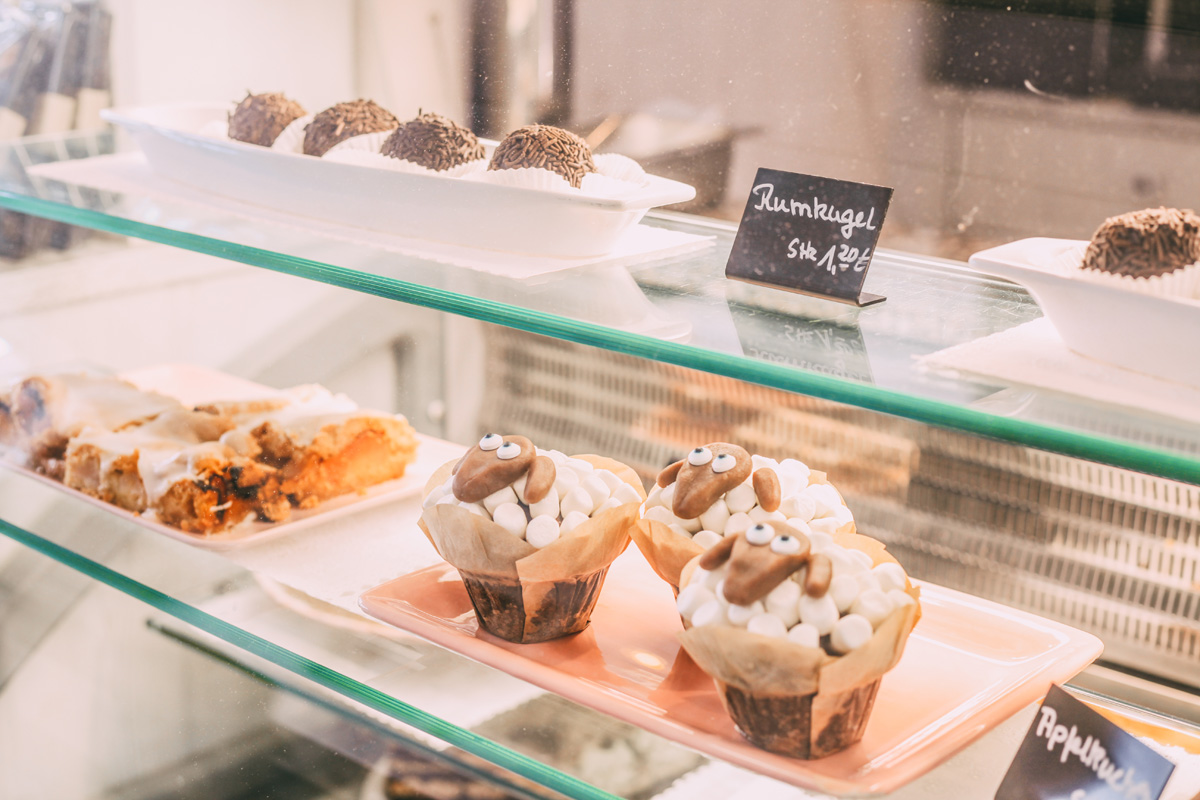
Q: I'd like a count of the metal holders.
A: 2